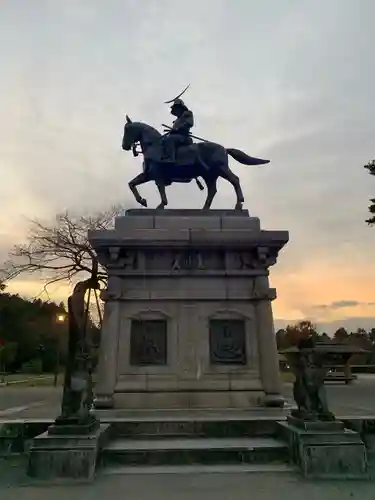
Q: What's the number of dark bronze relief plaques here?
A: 2